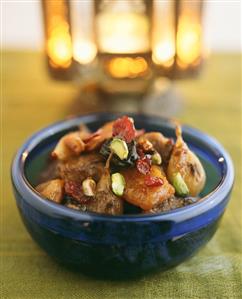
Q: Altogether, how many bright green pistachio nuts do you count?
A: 3